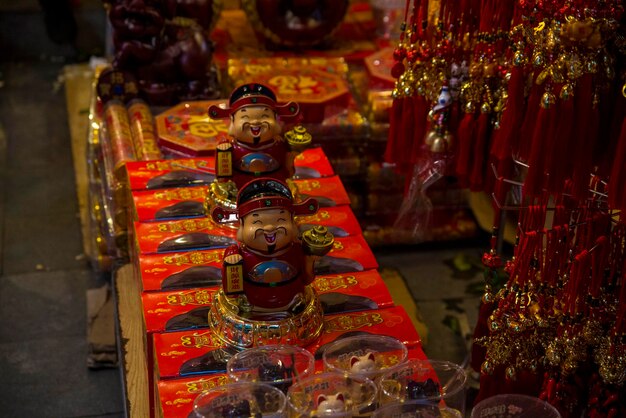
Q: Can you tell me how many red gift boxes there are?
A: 7